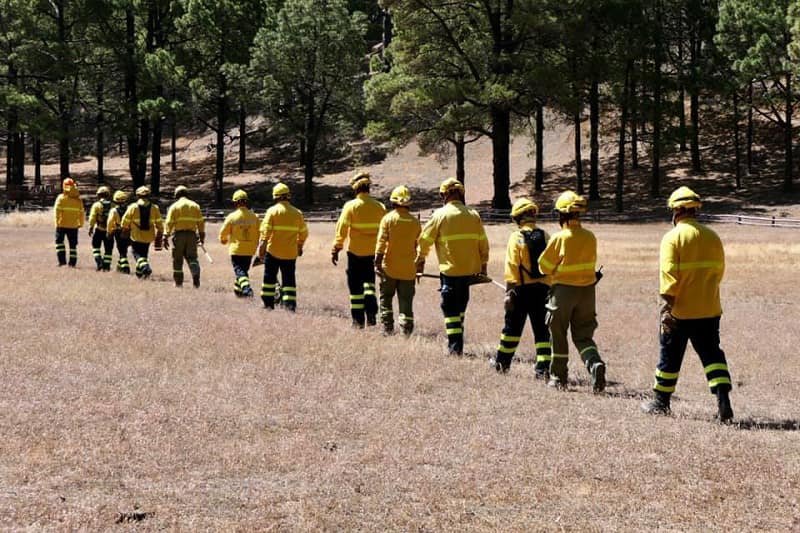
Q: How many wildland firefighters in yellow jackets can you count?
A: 13